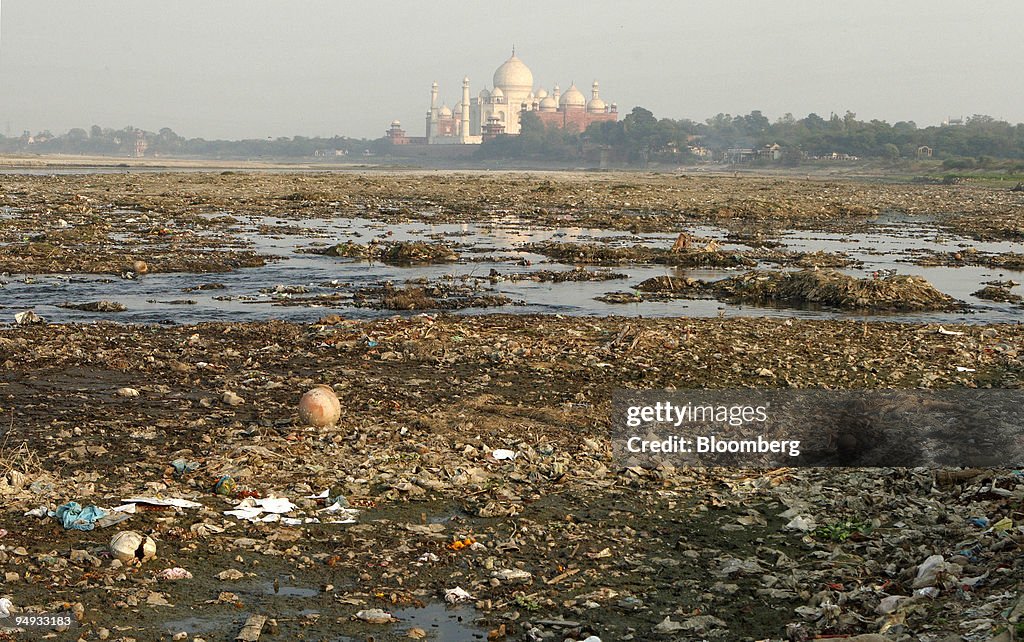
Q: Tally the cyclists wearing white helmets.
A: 0